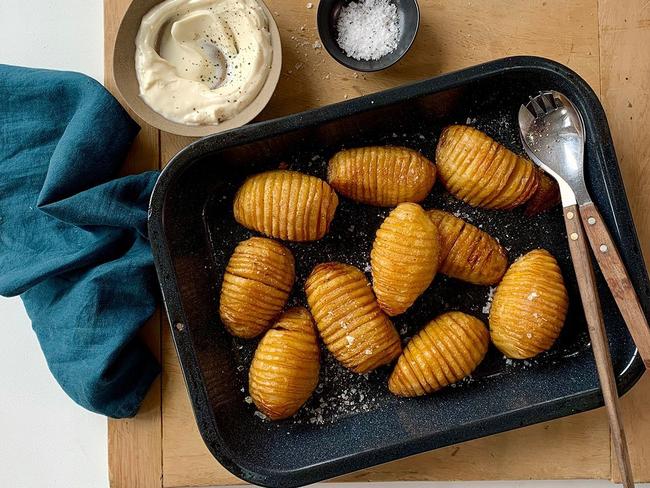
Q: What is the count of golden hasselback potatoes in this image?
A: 10